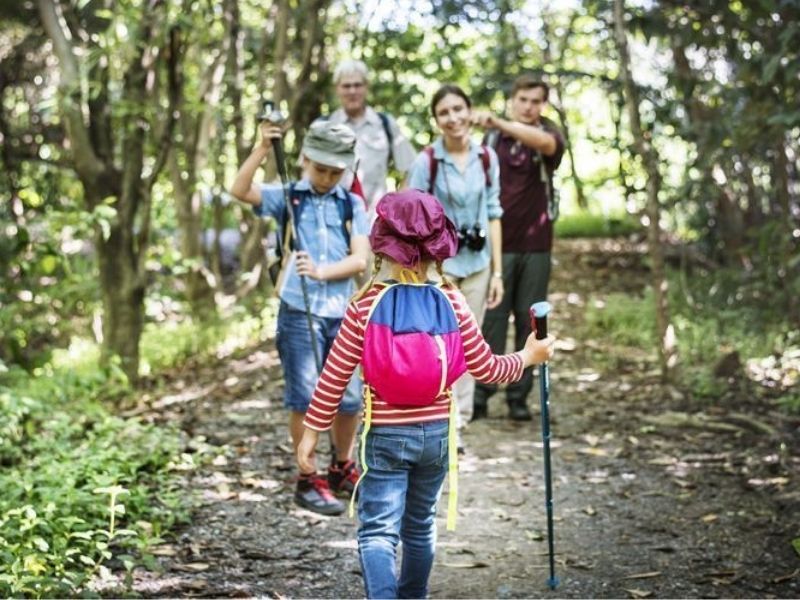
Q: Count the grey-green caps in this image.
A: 1